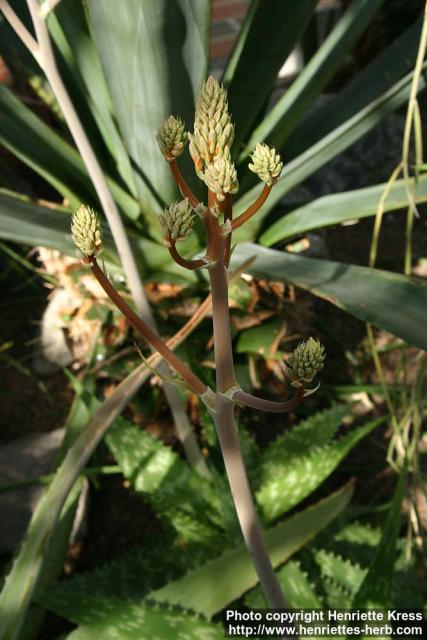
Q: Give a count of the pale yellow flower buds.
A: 7